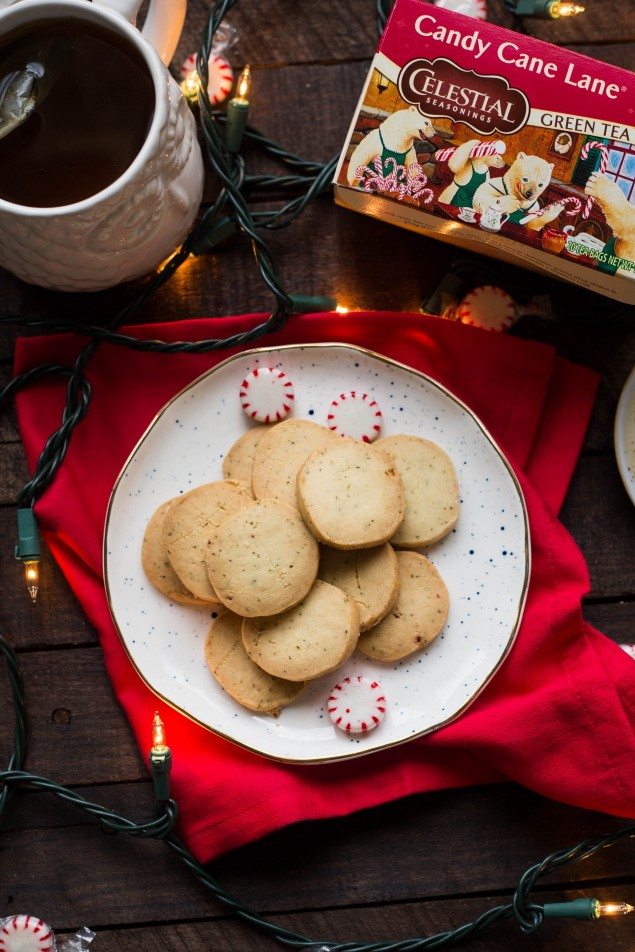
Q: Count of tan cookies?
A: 11